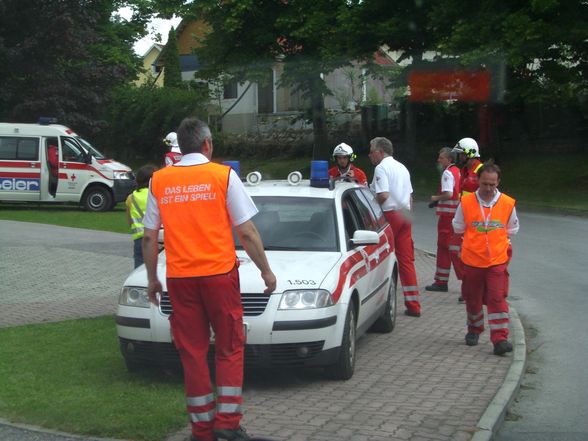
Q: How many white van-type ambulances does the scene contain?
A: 1